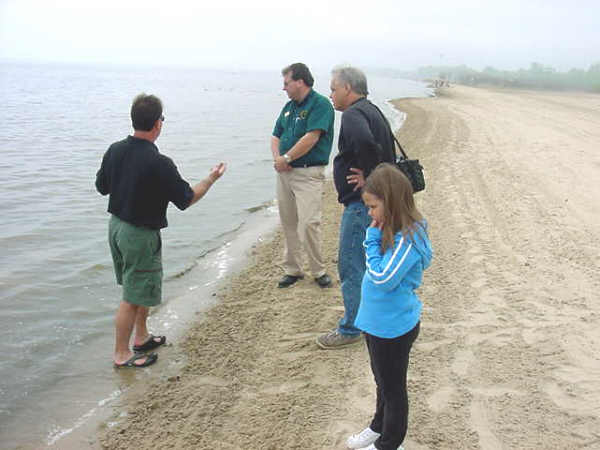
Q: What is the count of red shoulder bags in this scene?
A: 0